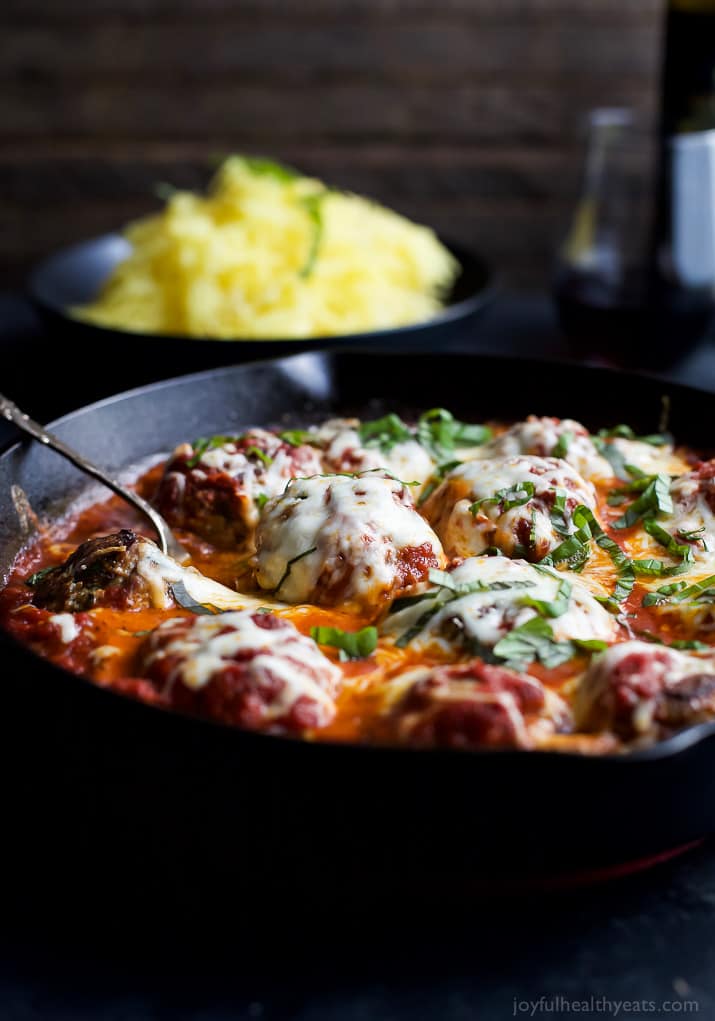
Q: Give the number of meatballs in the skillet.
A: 11